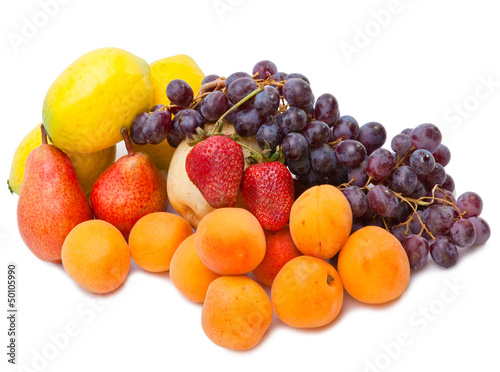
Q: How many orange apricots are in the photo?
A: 8